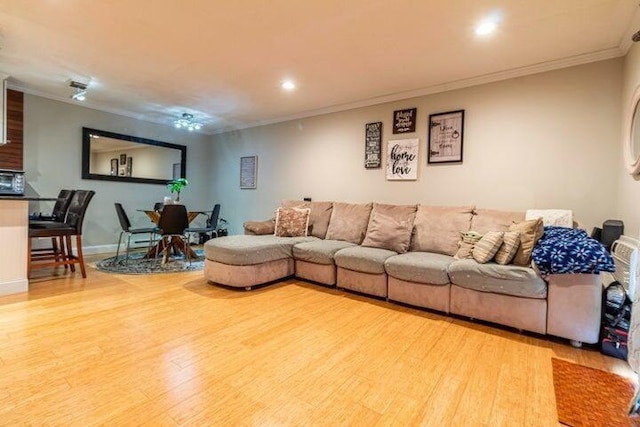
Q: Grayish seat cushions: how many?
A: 5